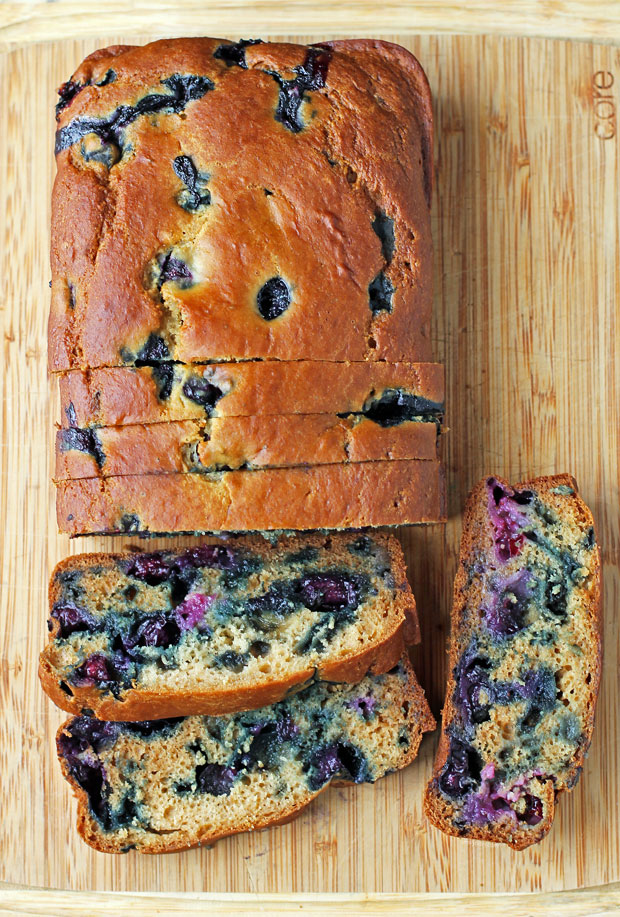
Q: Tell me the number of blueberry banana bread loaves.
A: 1